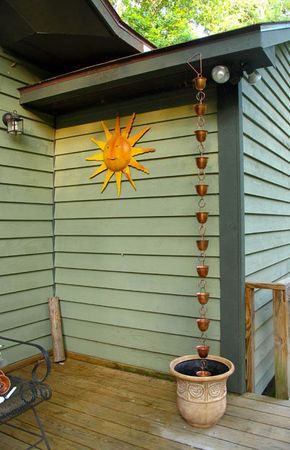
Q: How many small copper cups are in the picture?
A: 12